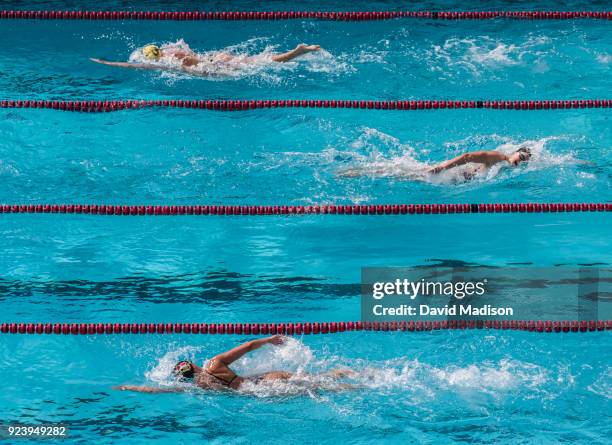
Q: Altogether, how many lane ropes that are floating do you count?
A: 4